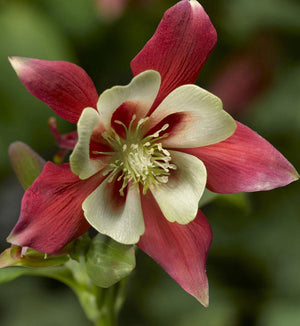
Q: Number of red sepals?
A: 5